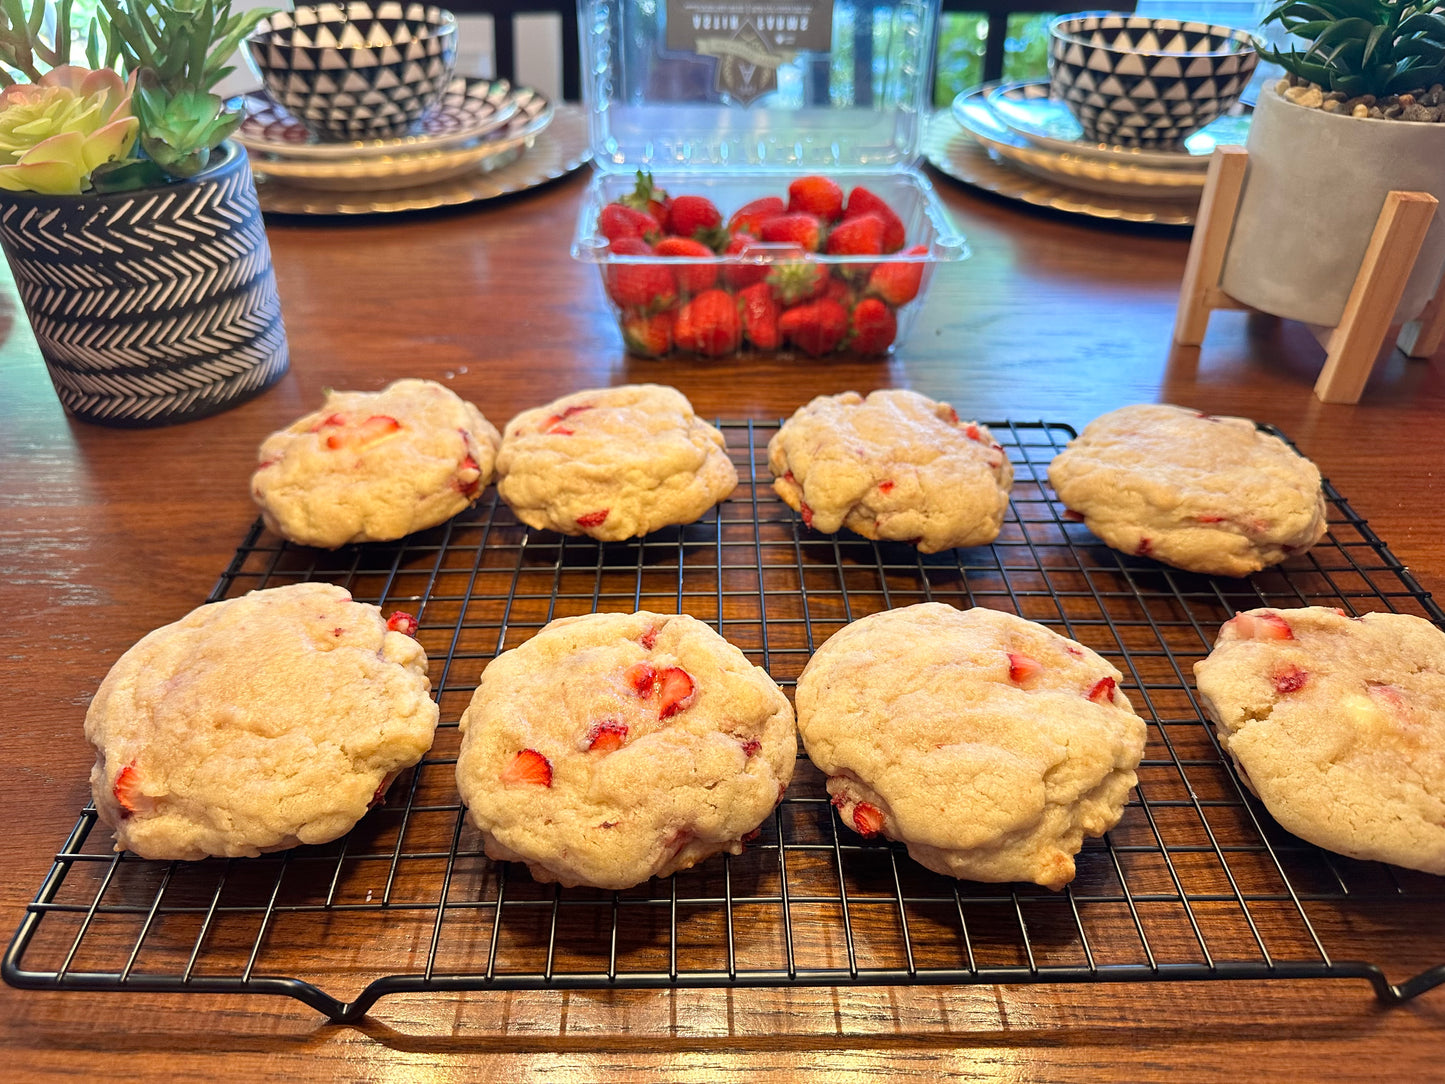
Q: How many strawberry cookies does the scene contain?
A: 8